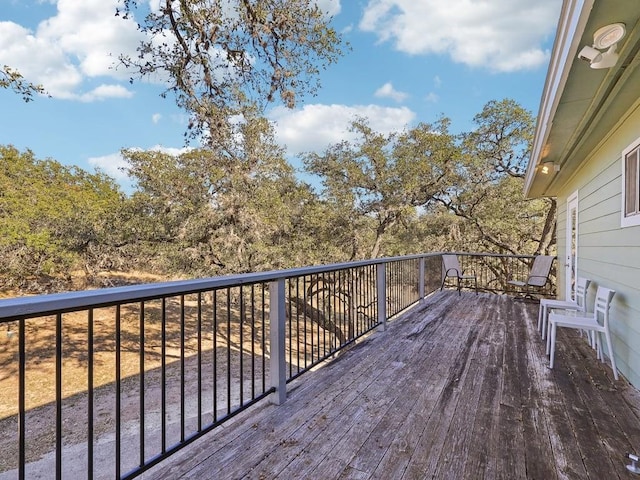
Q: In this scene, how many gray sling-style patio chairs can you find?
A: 2